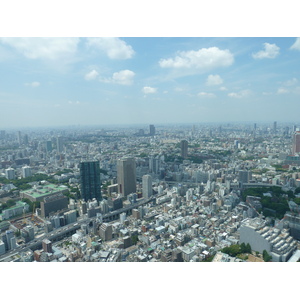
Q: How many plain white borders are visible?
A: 2